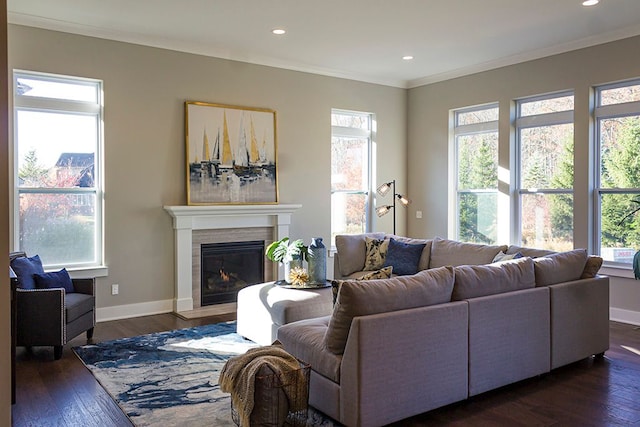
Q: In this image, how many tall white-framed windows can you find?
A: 5